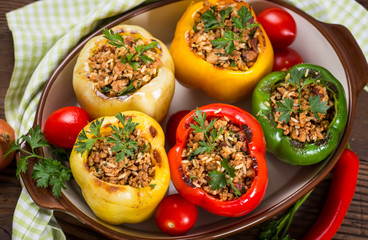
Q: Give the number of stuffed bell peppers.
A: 5